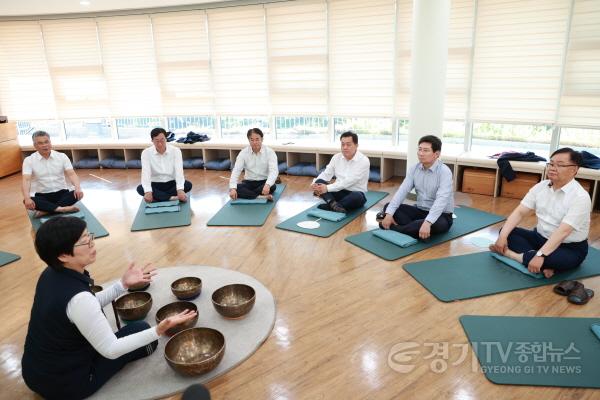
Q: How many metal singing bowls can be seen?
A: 7